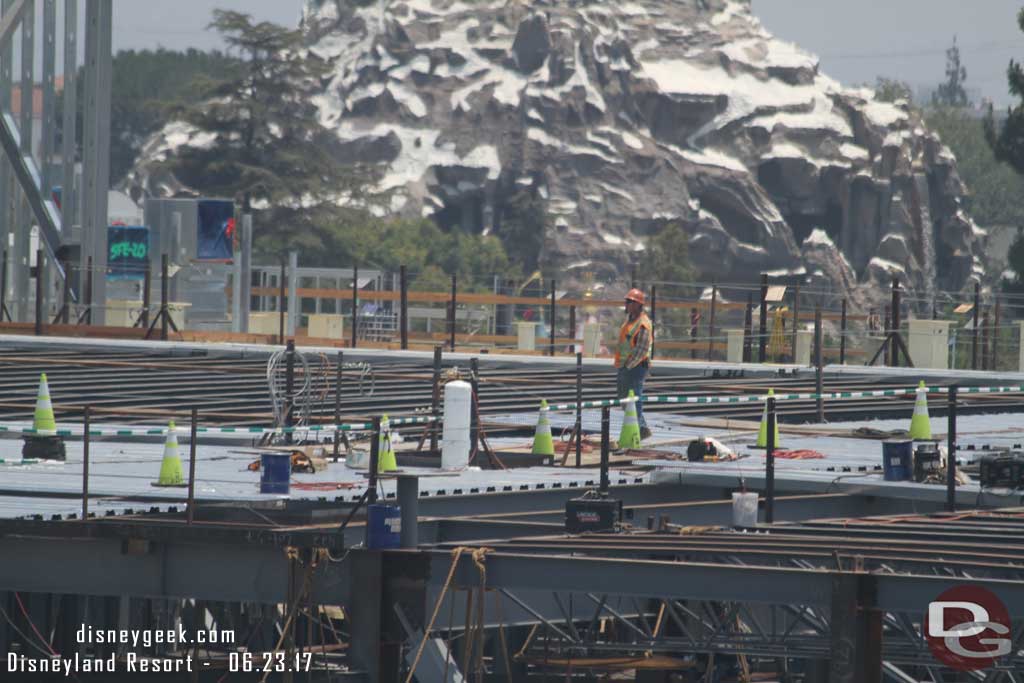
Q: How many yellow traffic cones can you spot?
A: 7